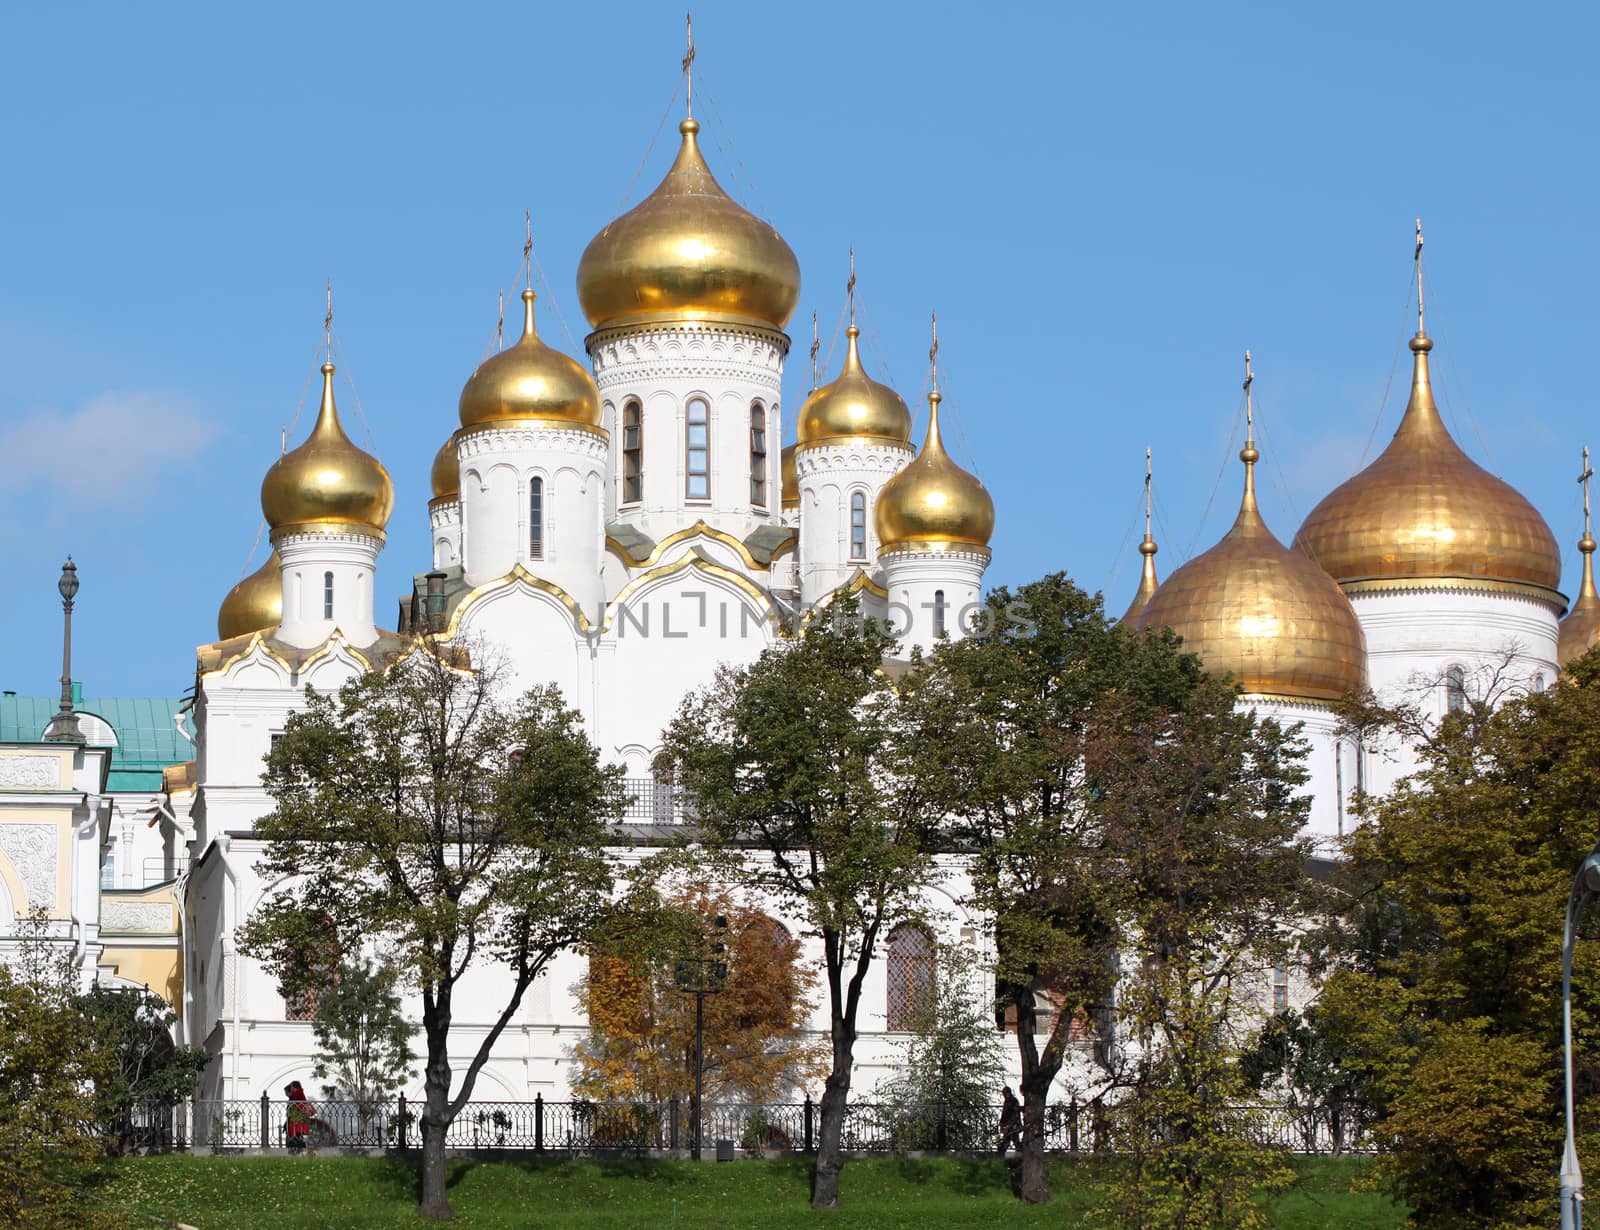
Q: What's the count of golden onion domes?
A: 12